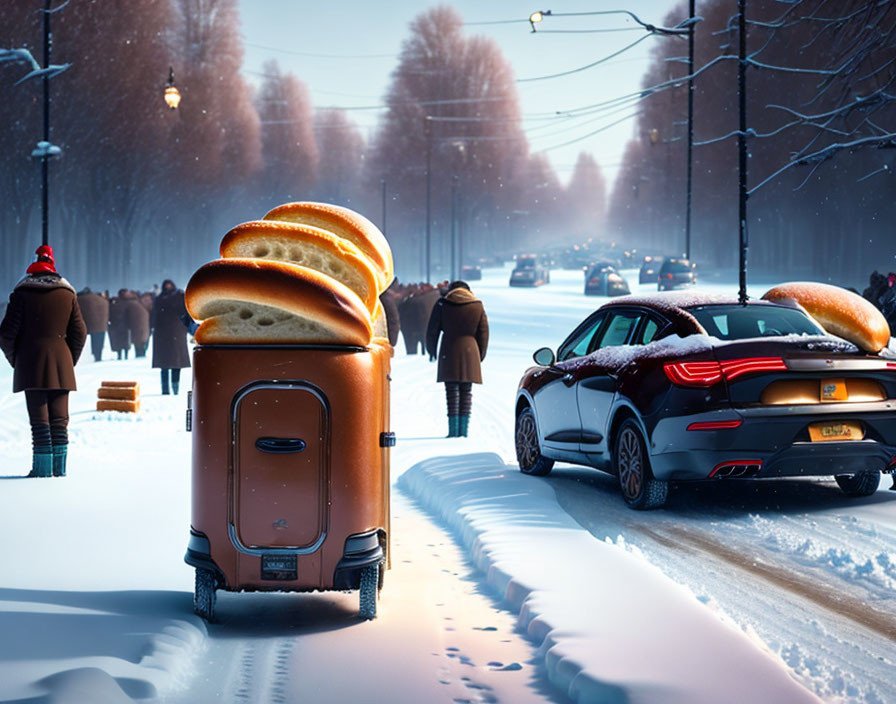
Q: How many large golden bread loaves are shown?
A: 4